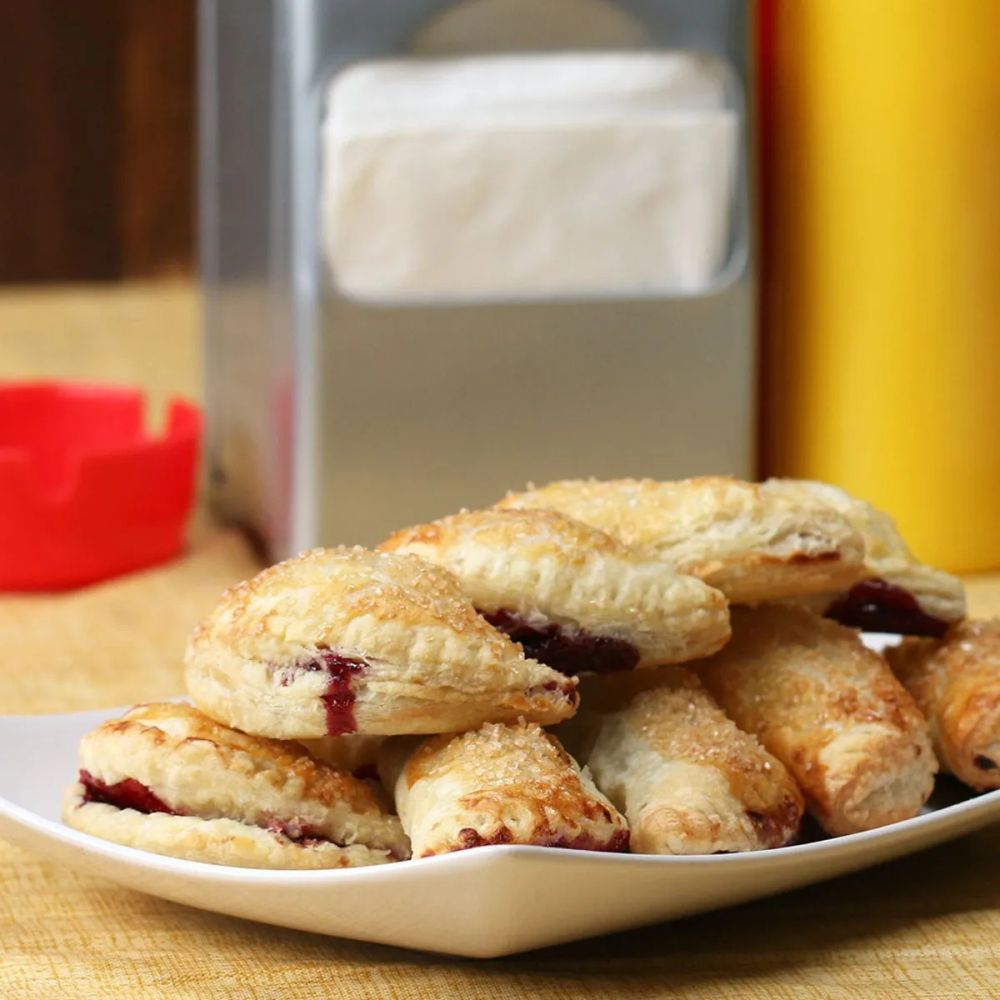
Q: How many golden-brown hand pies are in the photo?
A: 9